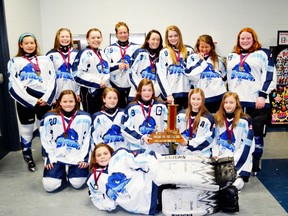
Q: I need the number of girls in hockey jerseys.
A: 14